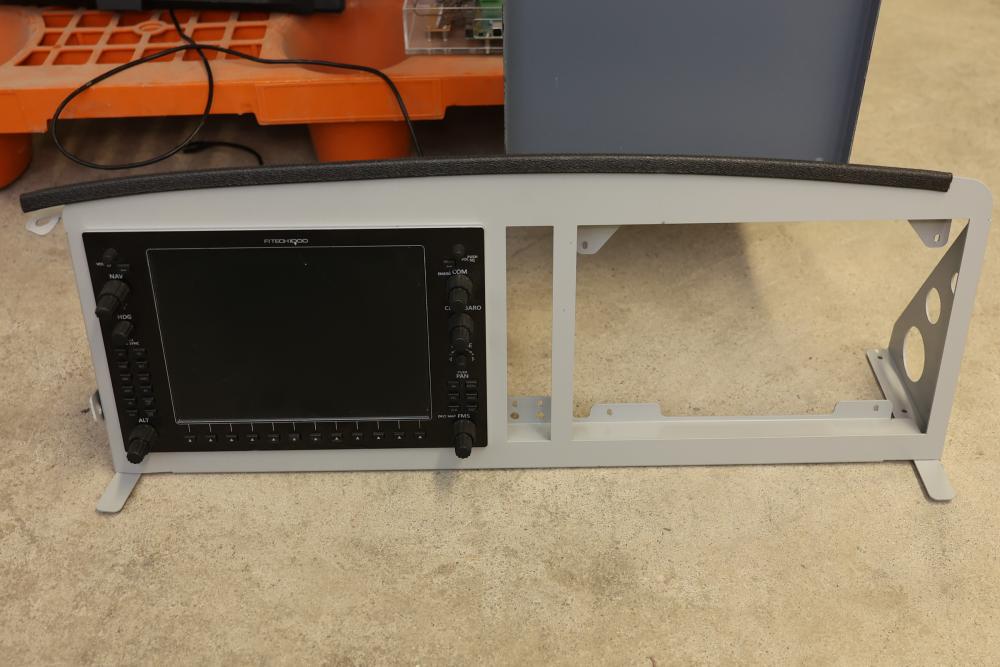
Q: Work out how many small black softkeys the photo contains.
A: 12